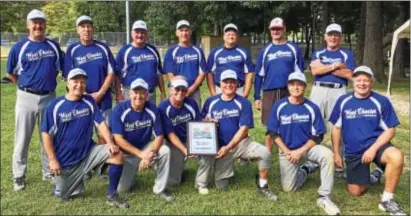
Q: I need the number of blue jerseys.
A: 13